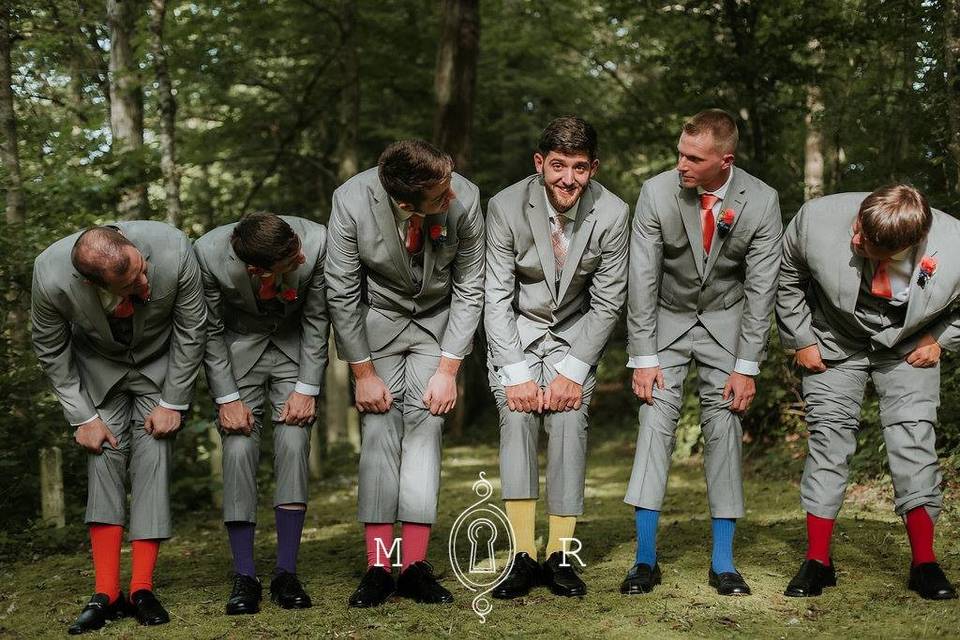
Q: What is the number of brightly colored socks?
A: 12